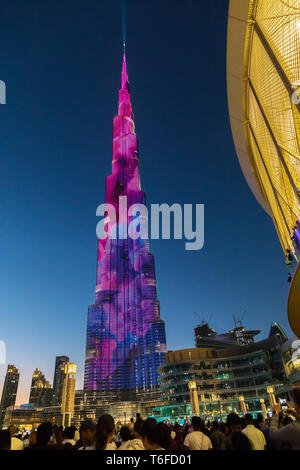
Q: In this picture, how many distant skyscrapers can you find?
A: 3